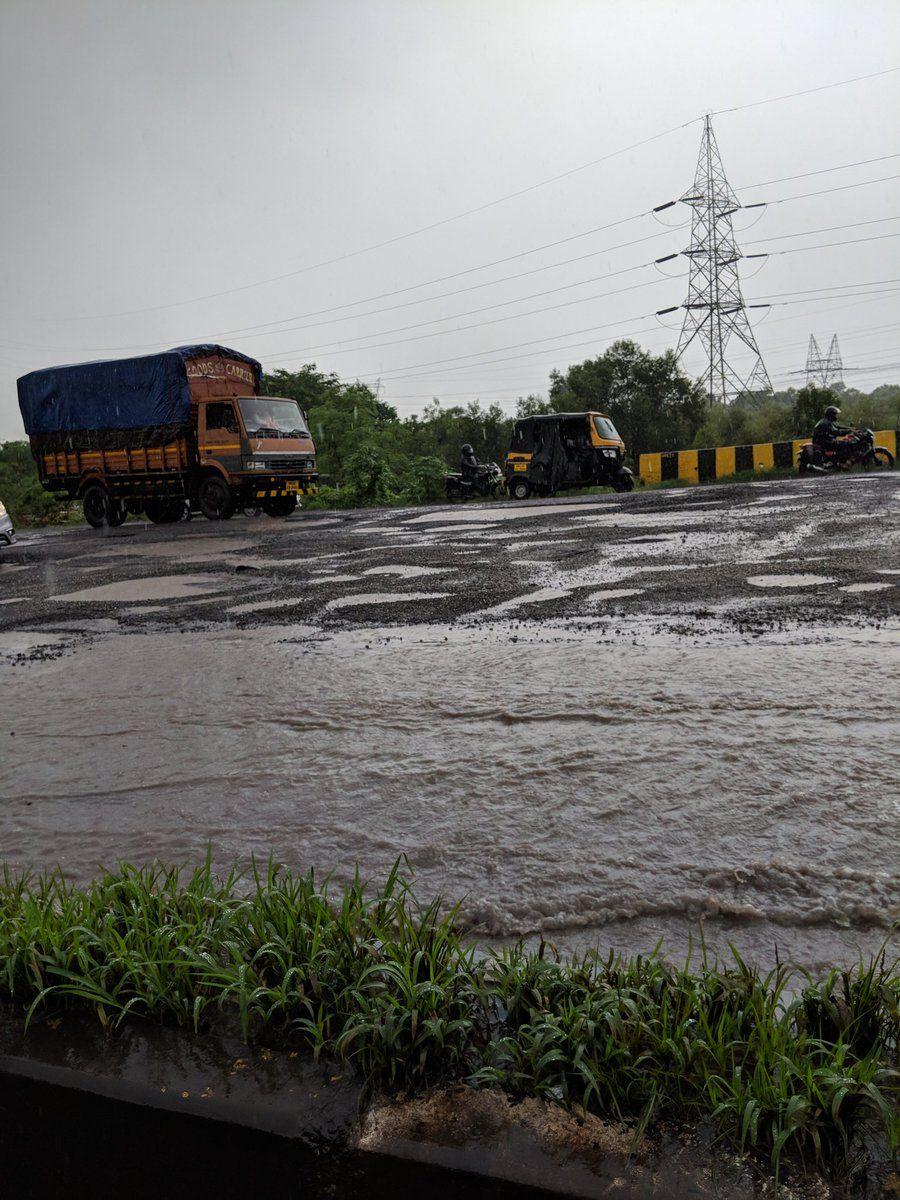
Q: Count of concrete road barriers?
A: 1